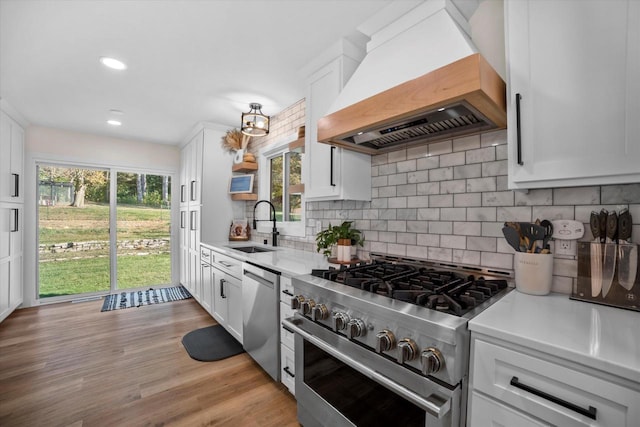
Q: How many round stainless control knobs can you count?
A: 8